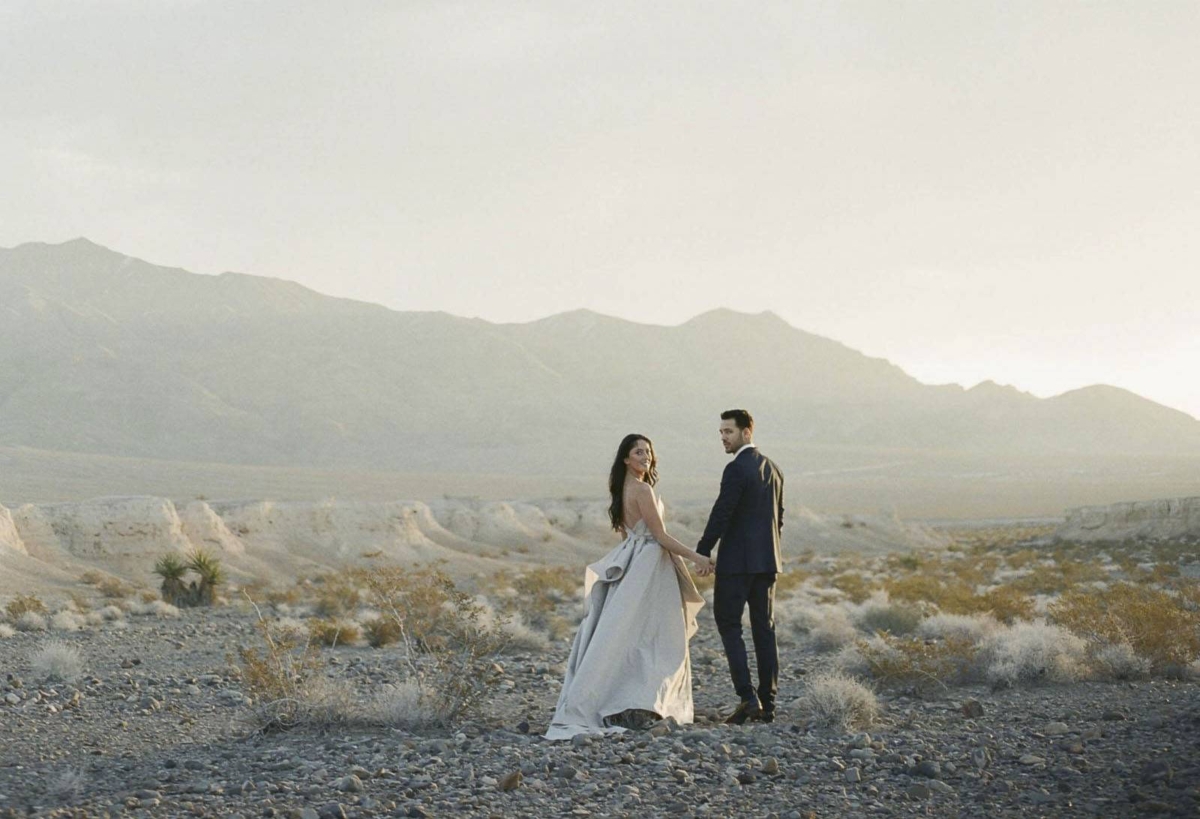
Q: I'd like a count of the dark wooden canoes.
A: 0